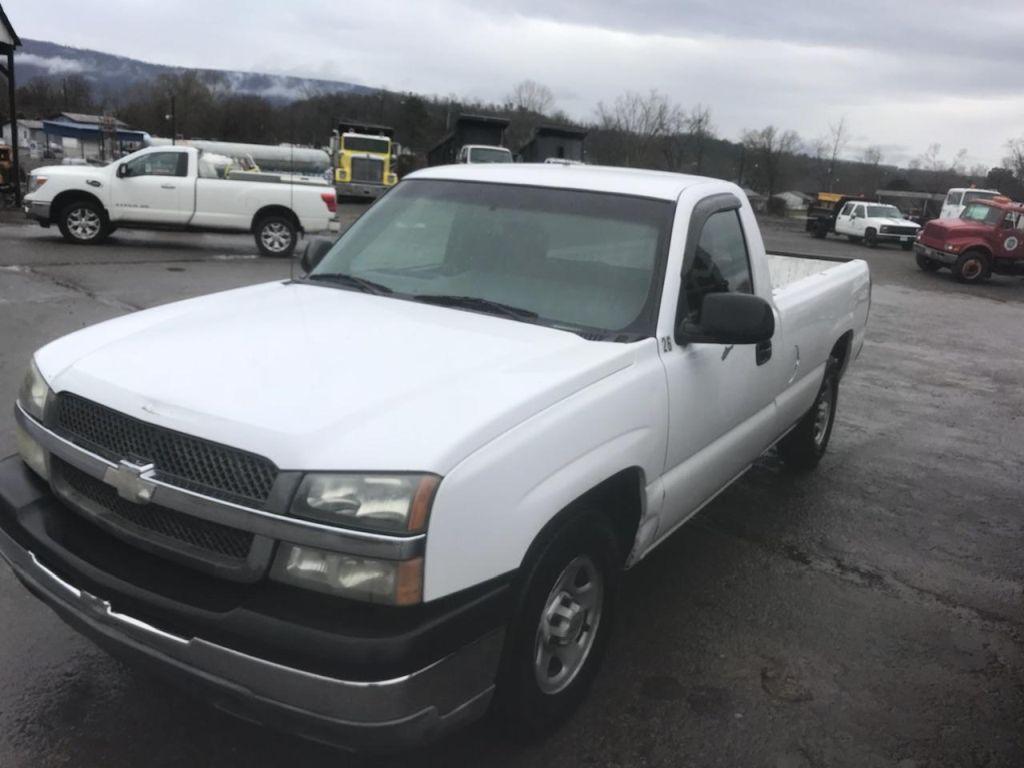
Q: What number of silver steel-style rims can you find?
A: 2